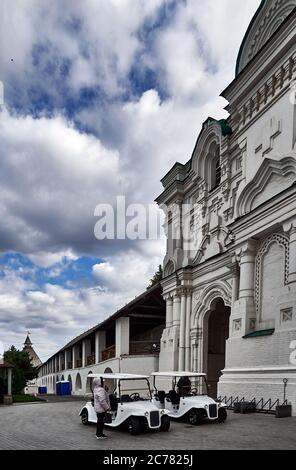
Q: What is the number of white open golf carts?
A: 2